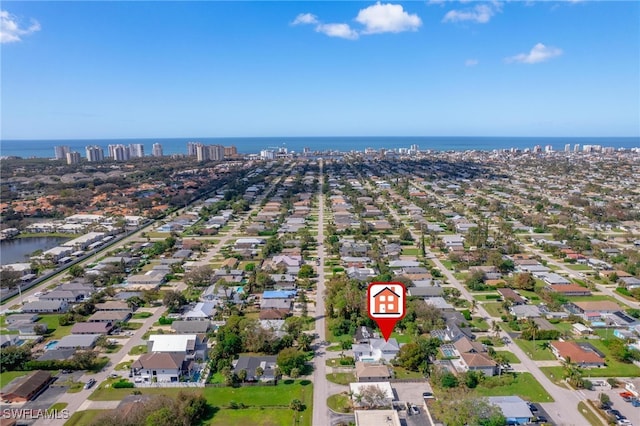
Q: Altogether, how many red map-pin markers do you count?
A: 1